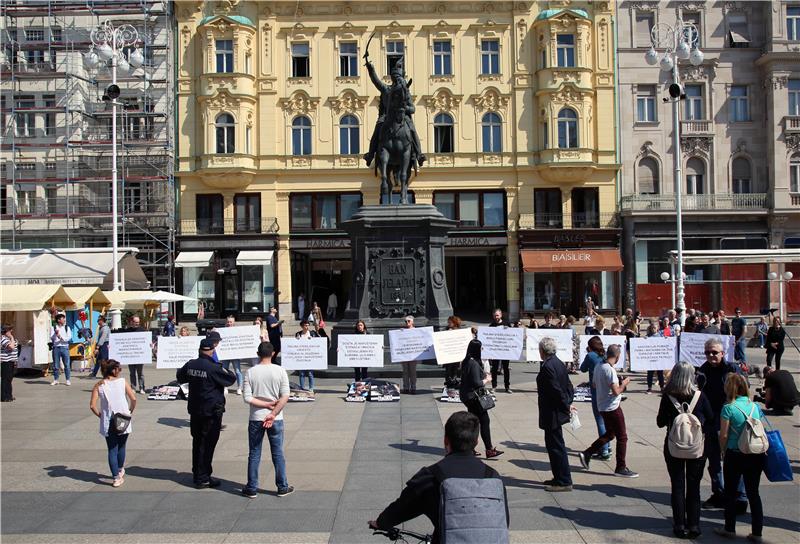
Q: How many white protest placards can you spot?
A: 12